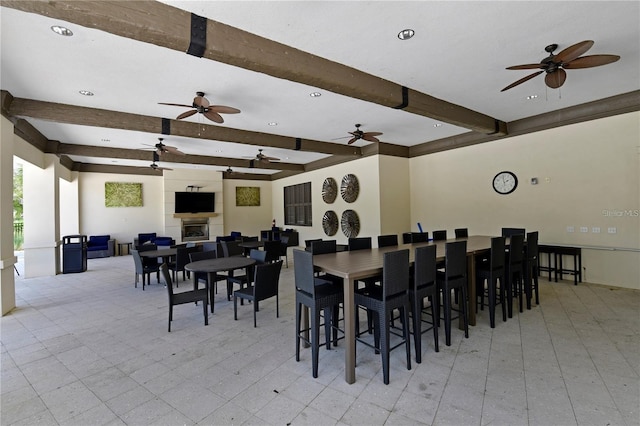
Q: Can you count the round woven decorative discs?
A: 4